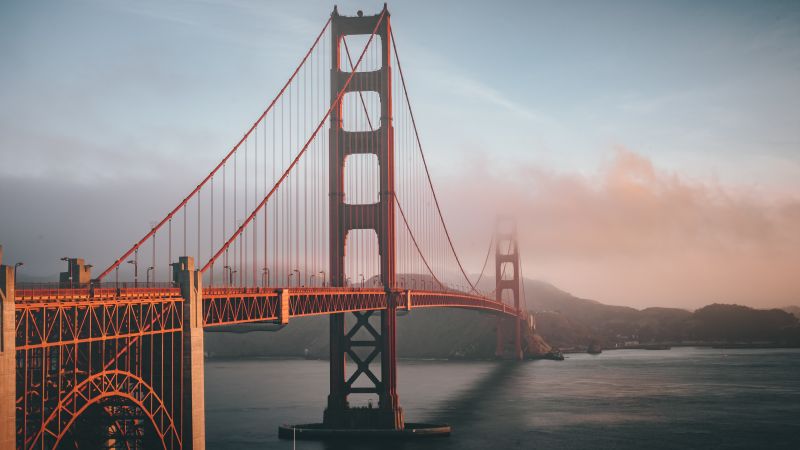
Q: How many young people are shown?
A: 0